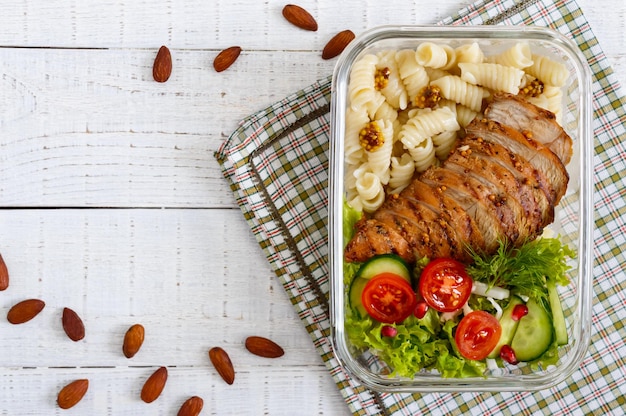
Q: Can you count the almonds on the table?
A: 13